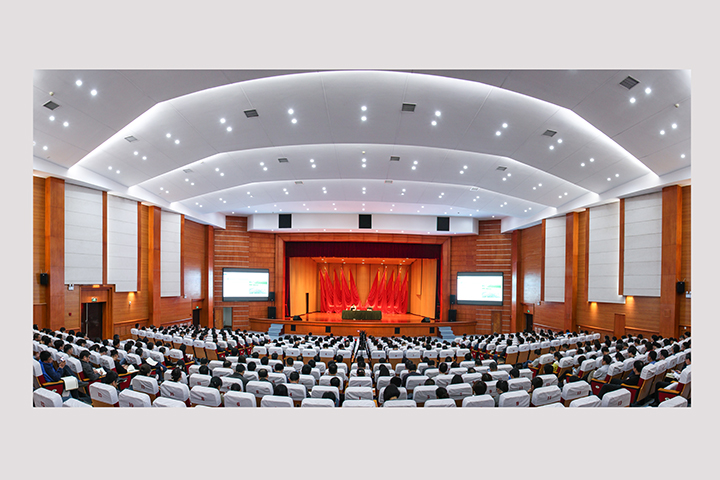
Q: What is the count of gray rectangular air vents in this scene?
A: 13